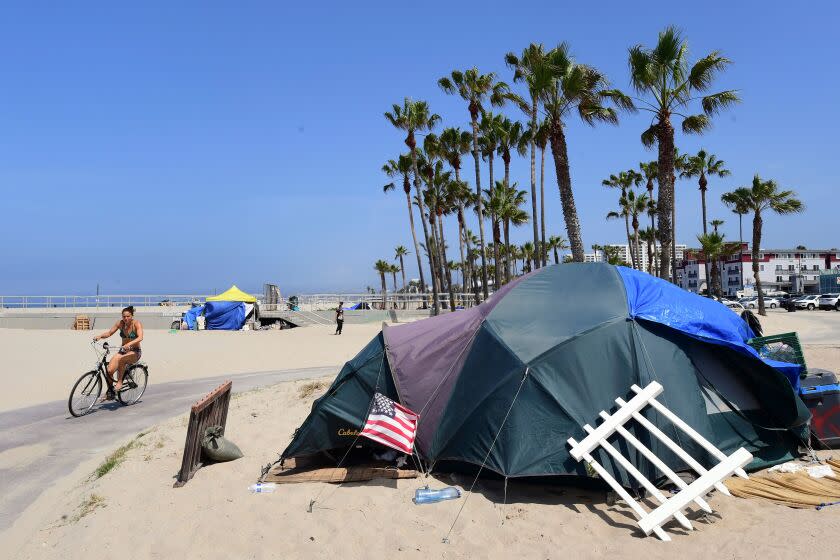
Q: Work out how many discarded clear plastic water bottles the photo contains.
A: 2